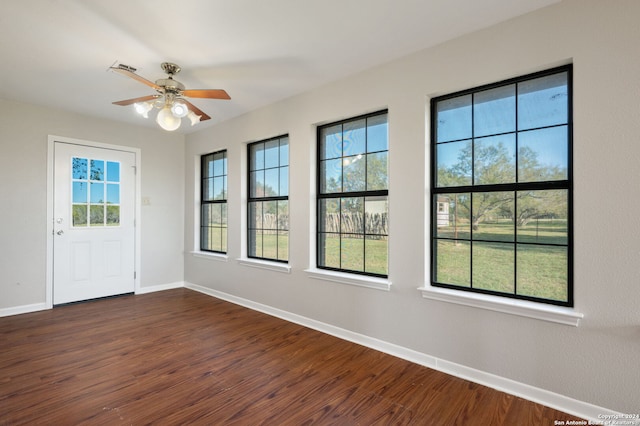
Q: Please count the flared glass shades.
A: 3